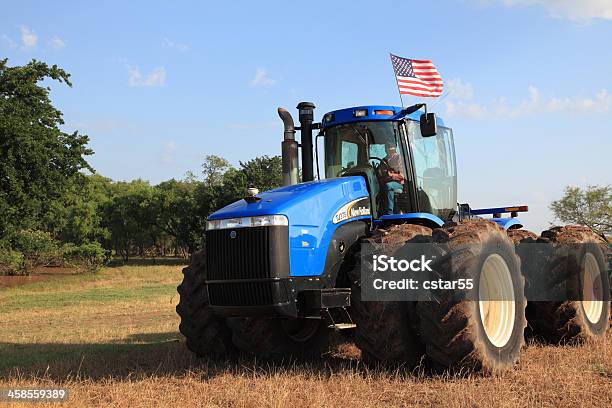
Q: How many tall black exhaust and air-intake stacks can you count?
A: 2